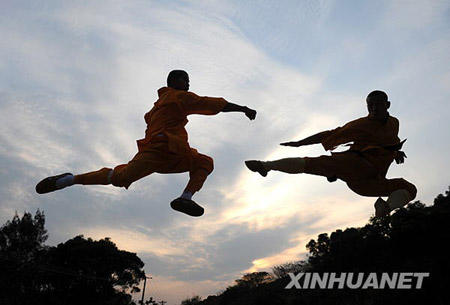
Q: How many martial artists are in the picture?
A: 2